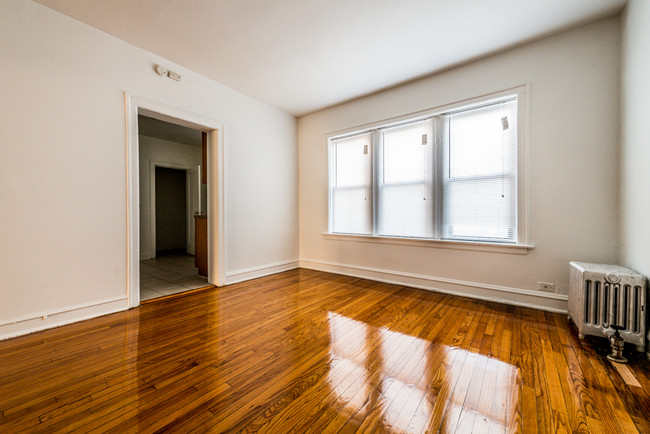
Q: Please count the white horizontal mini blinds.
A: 3